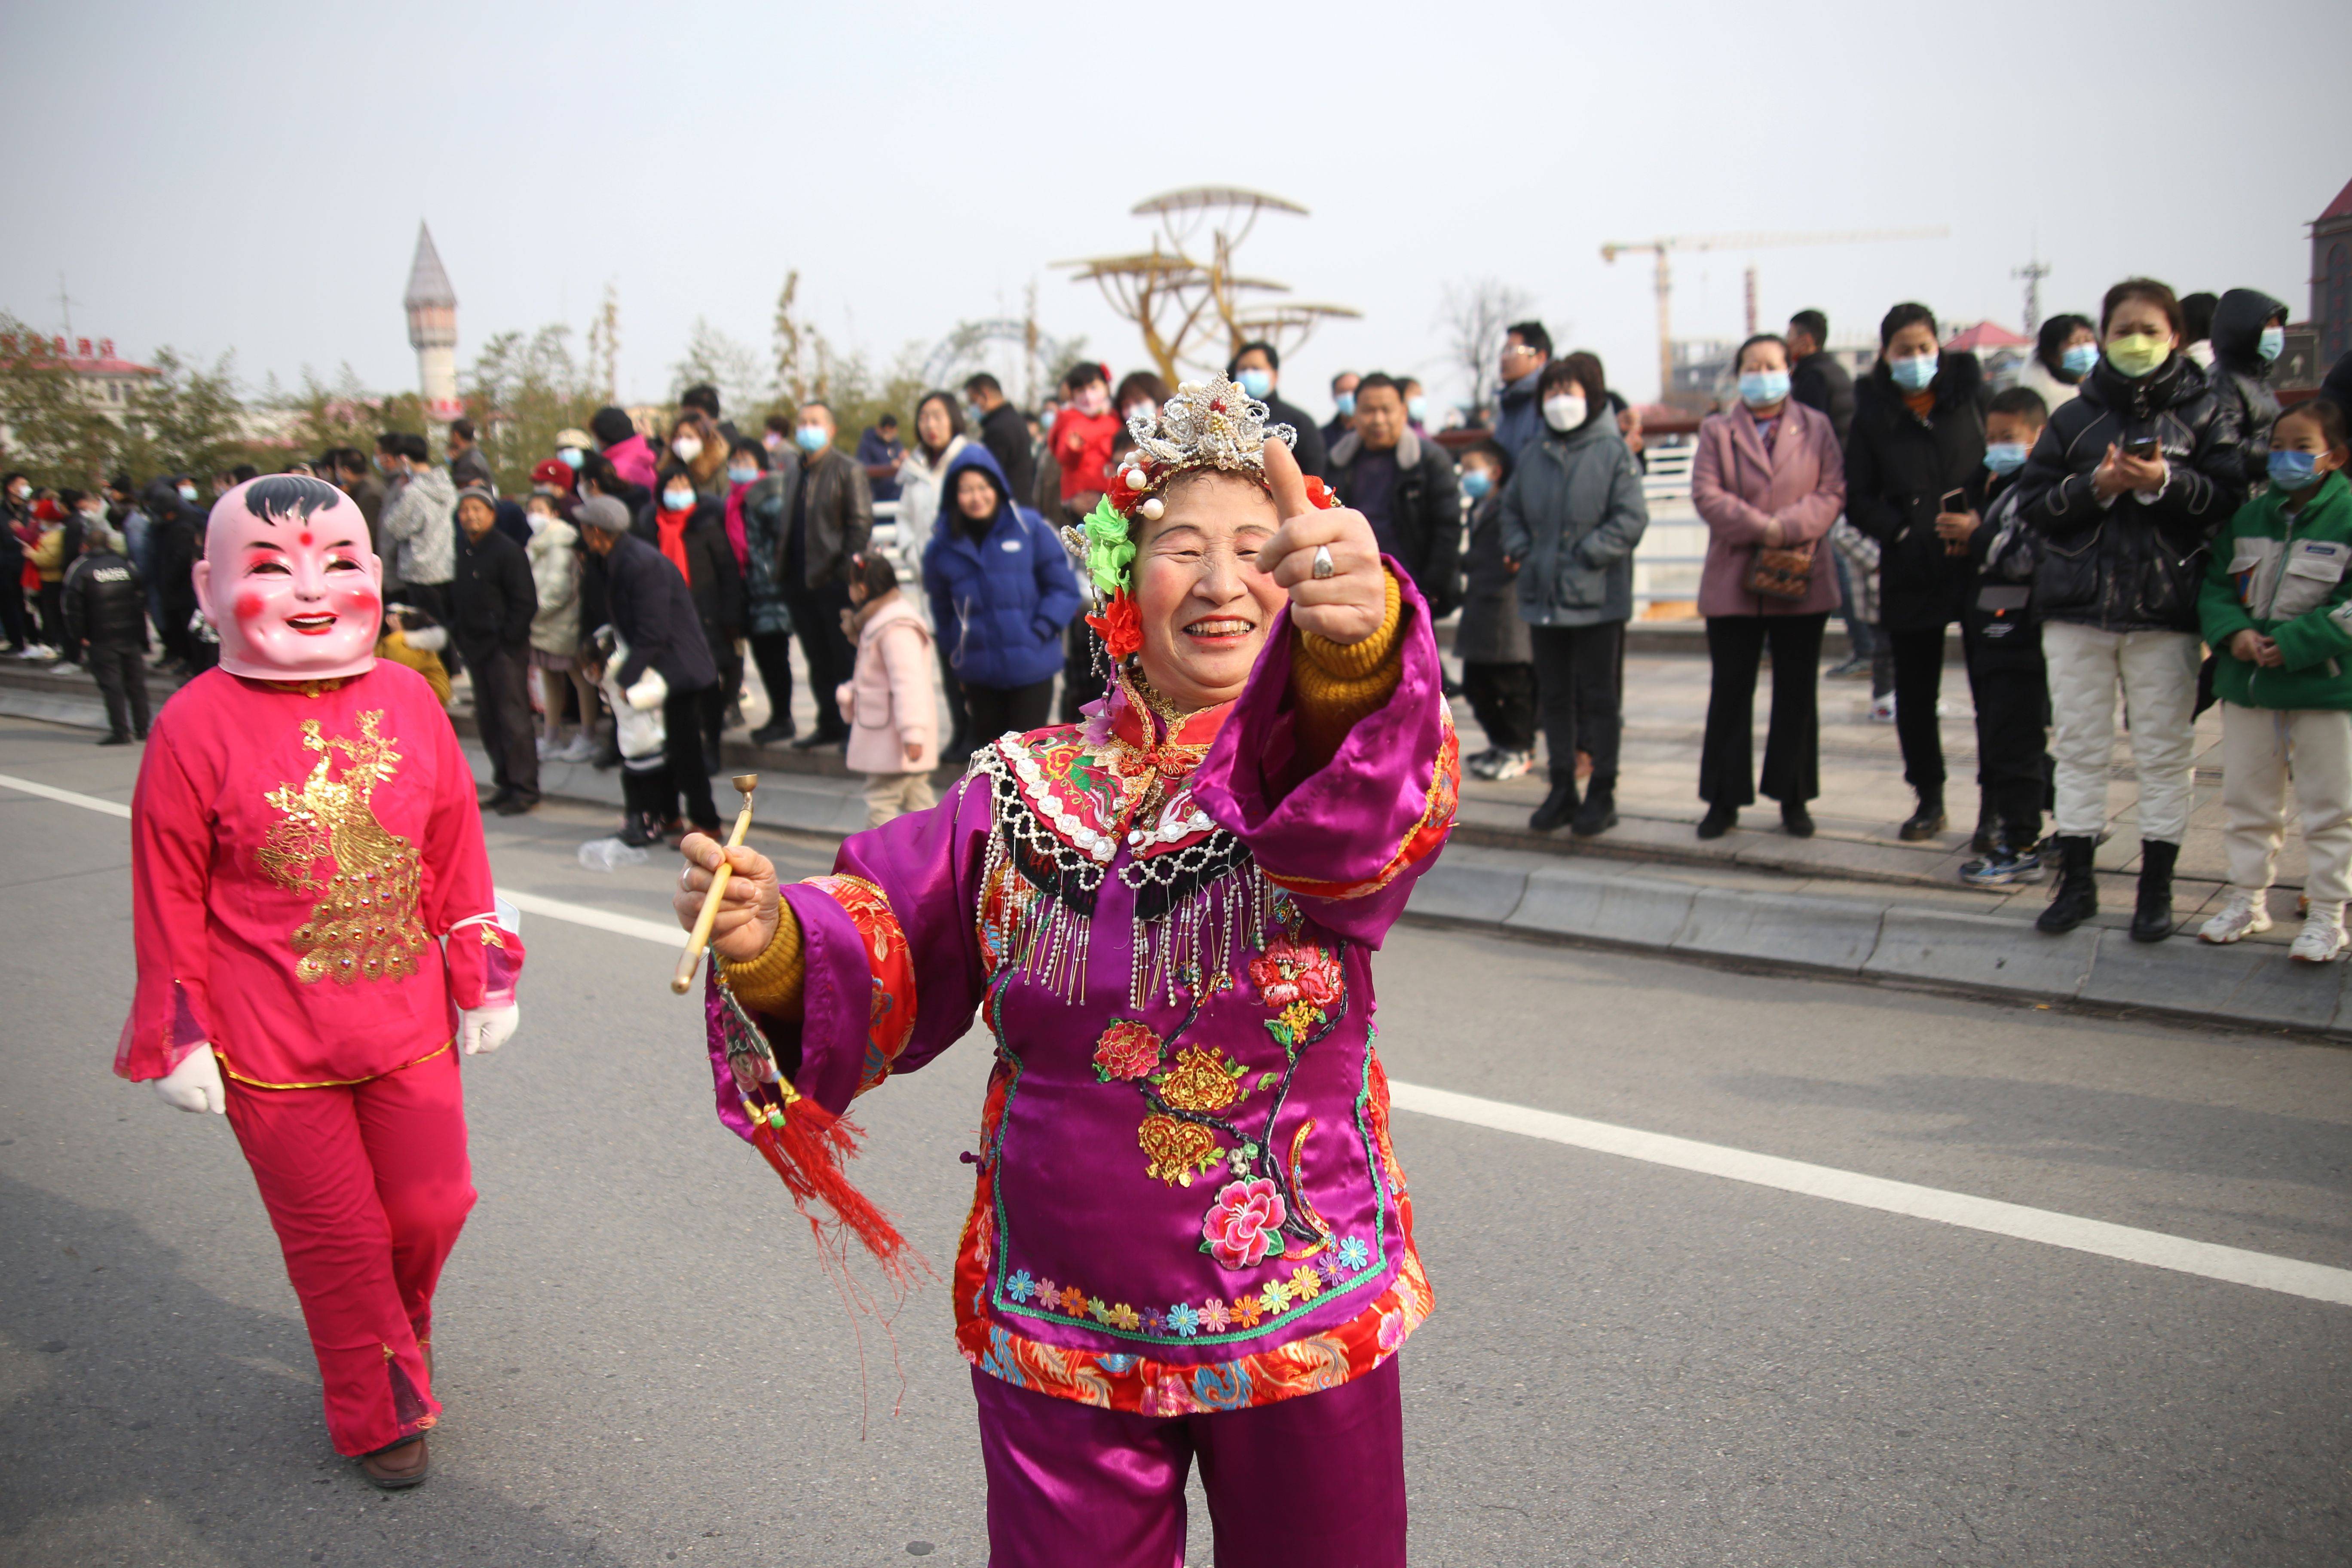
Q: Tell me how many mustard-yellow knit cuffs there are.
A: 2